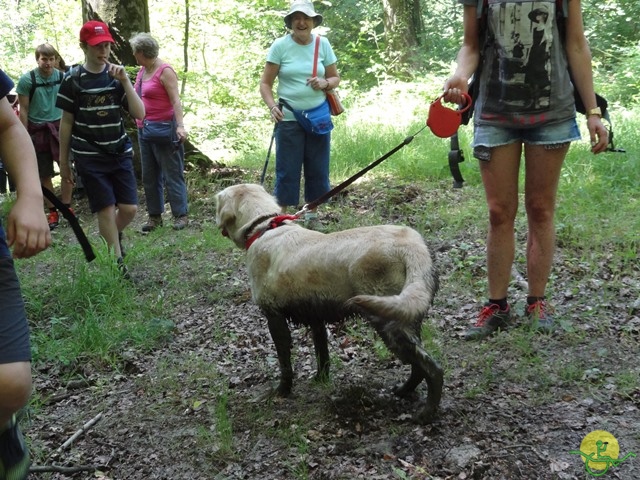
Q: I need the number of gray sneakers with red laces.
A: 2